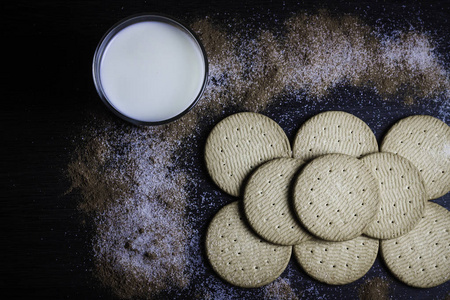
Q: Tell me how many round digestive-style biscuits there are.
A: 9